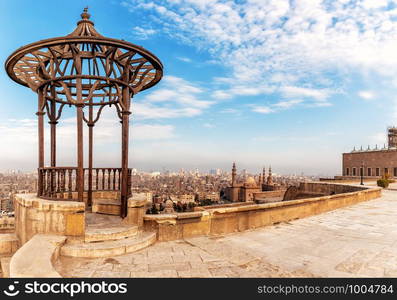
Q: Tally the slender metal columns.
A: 5